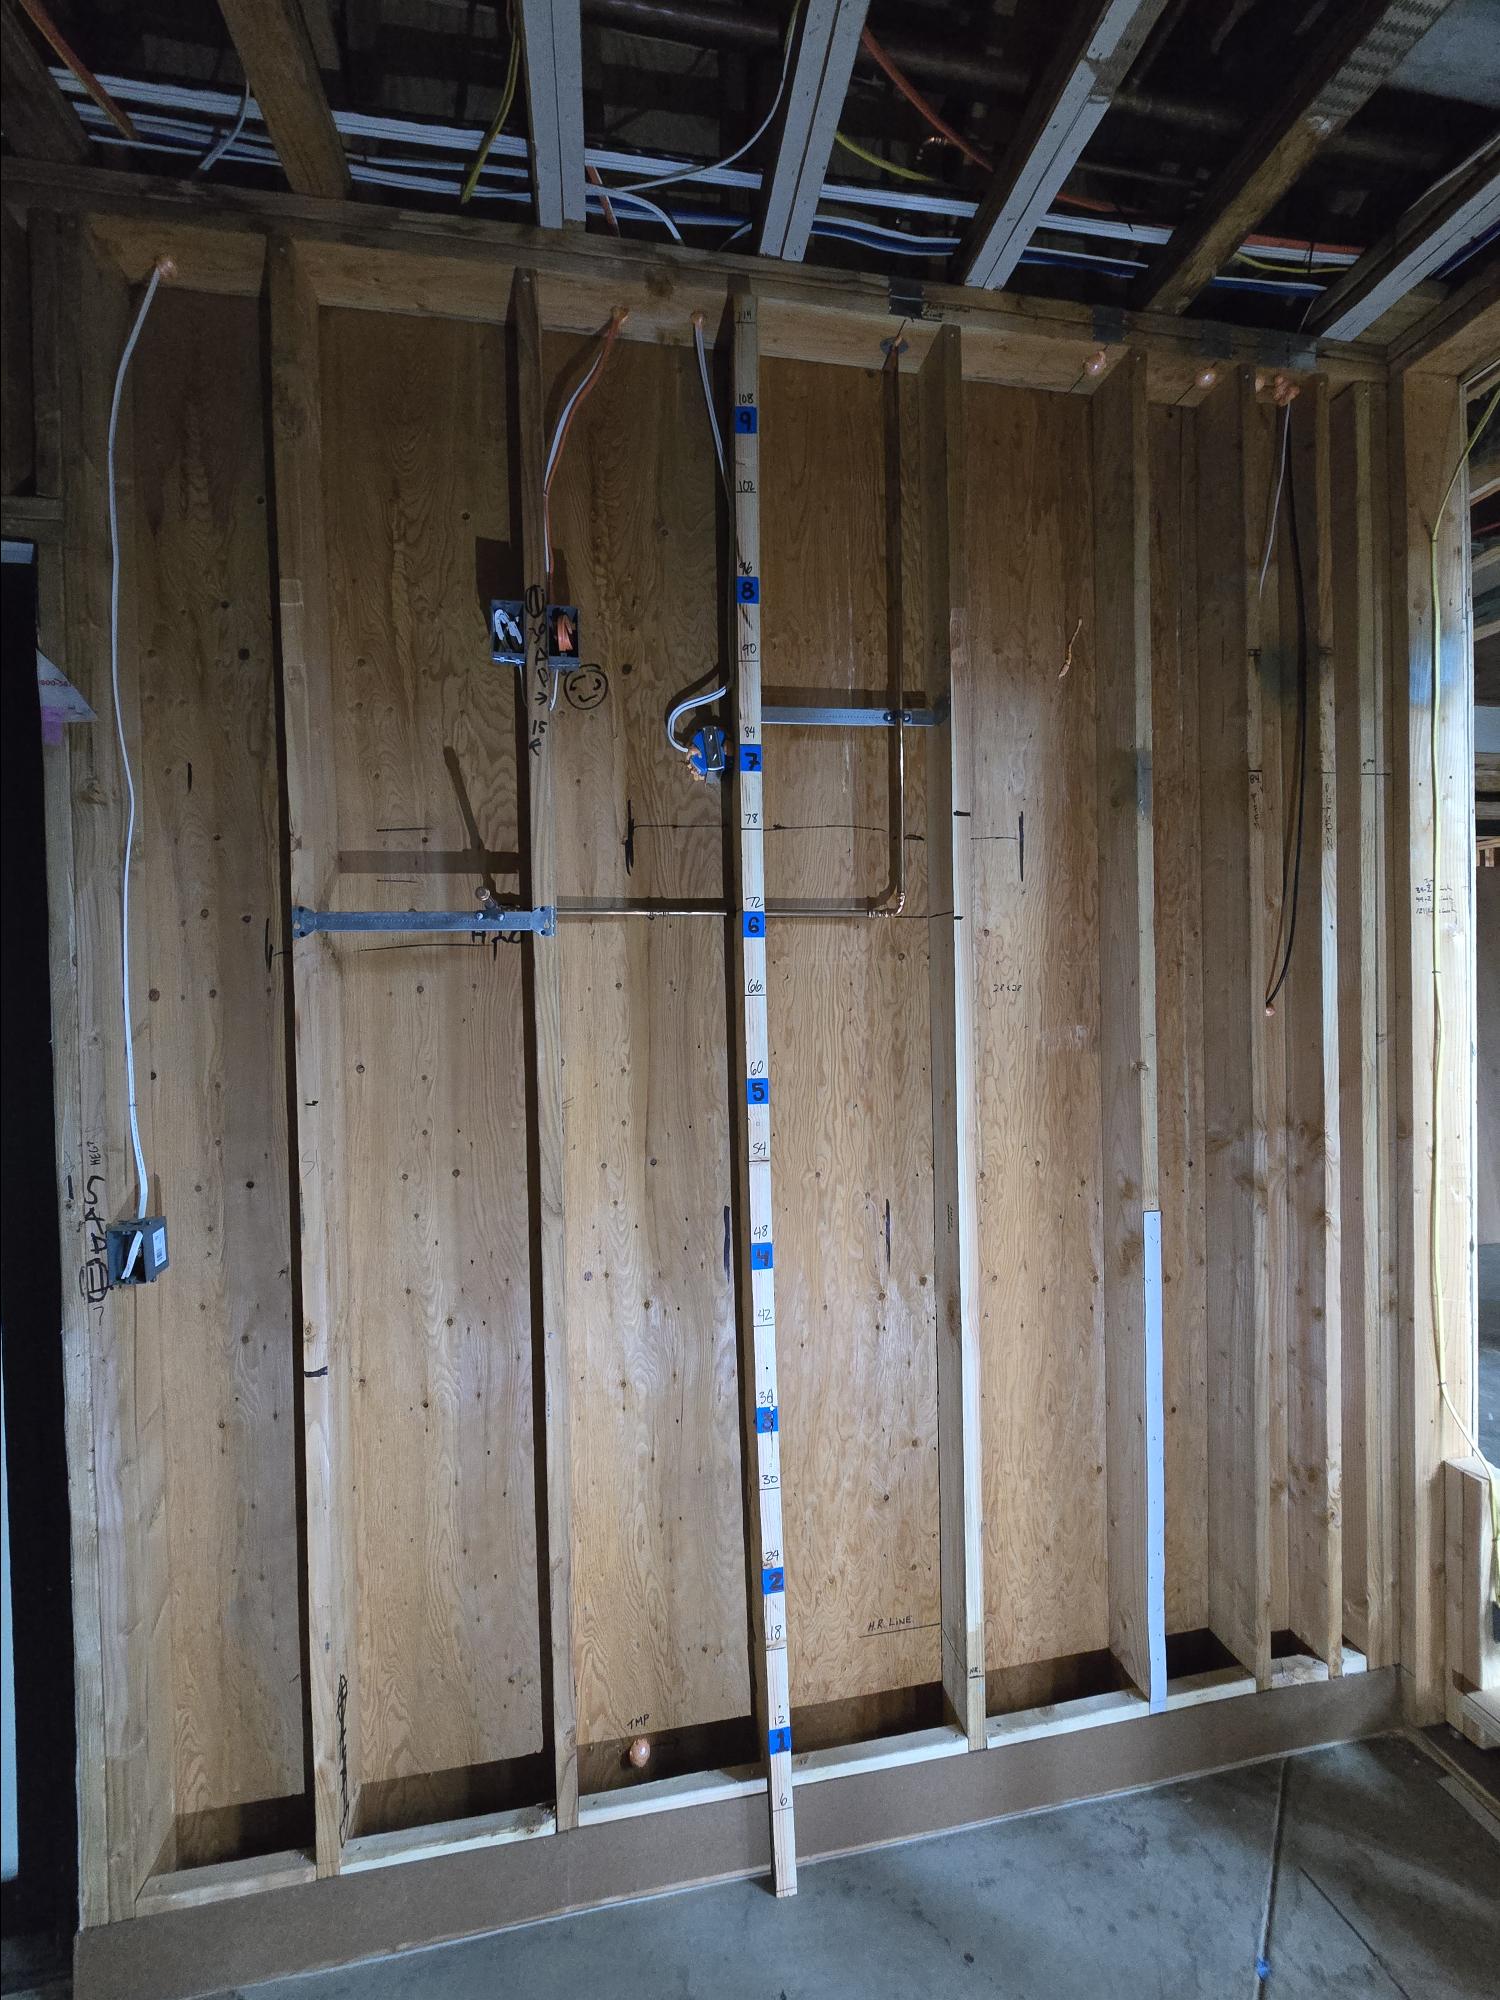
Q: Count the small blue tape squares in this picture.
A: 9